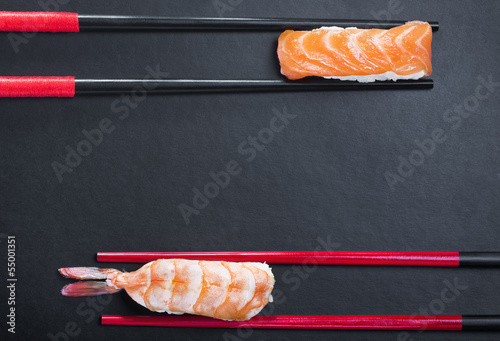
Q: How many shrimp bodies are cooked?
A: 1